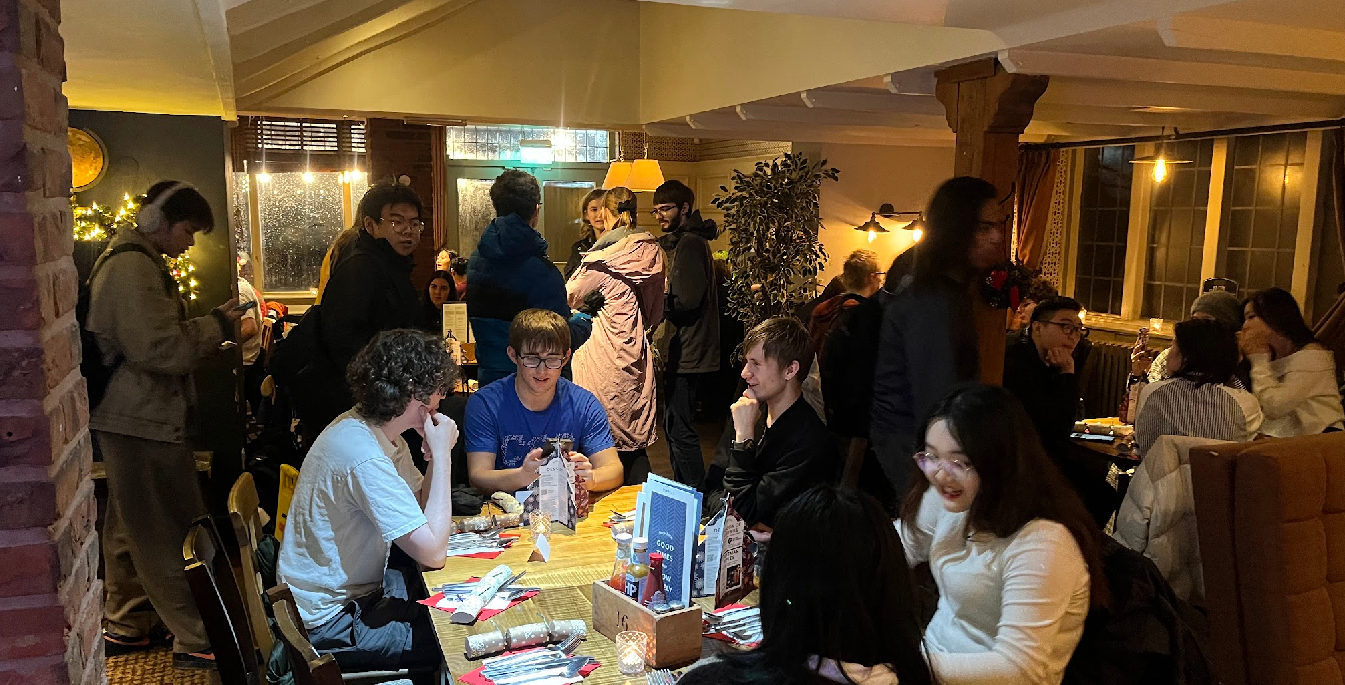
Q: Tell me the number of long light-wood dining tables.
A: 1